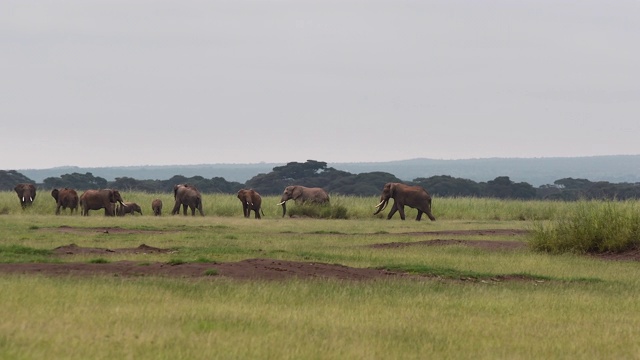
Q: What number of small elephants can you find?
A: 2